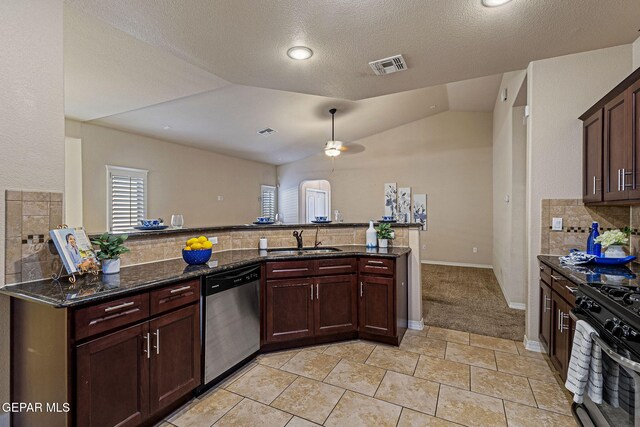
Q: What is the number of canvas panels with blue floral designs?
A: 3